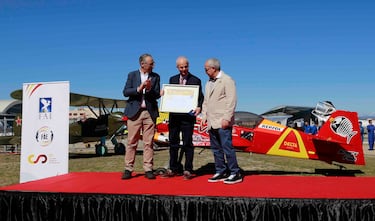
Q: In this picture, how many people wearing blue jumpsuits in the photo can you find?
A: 4